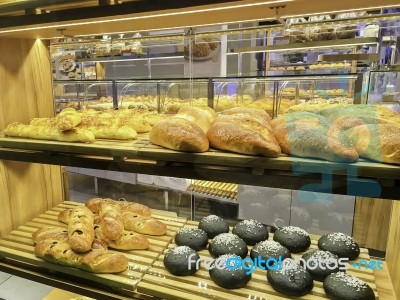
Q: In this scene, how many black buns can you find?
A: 12